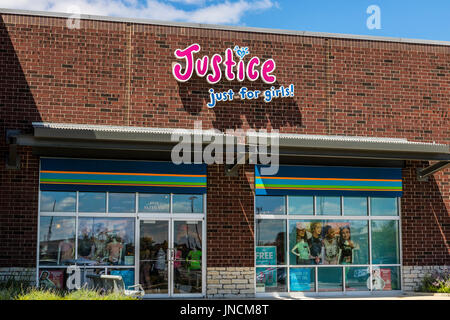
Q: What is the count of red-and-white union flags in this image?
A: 0